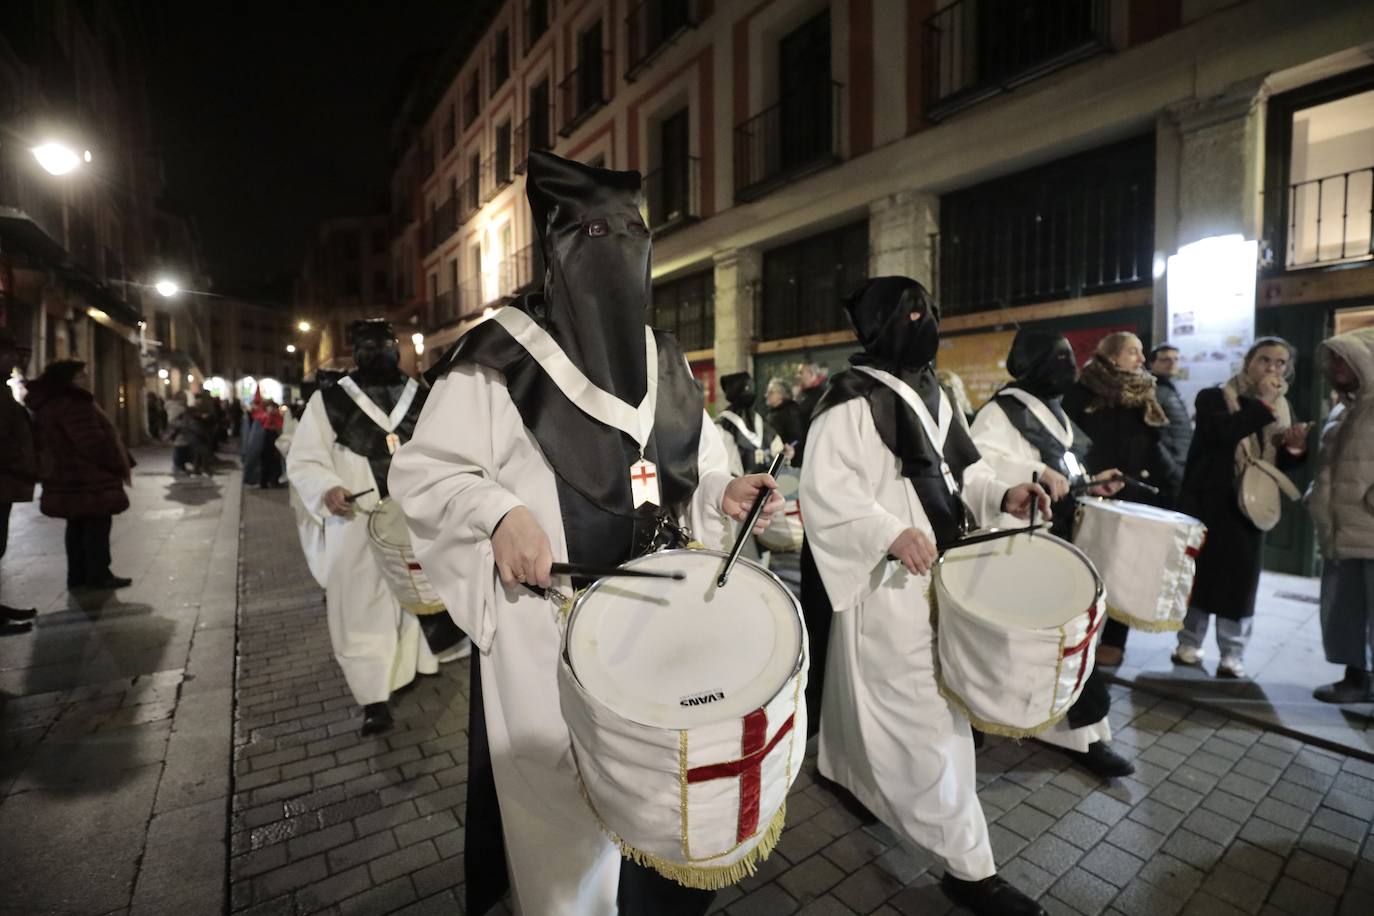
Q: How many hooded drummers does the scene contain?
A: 5